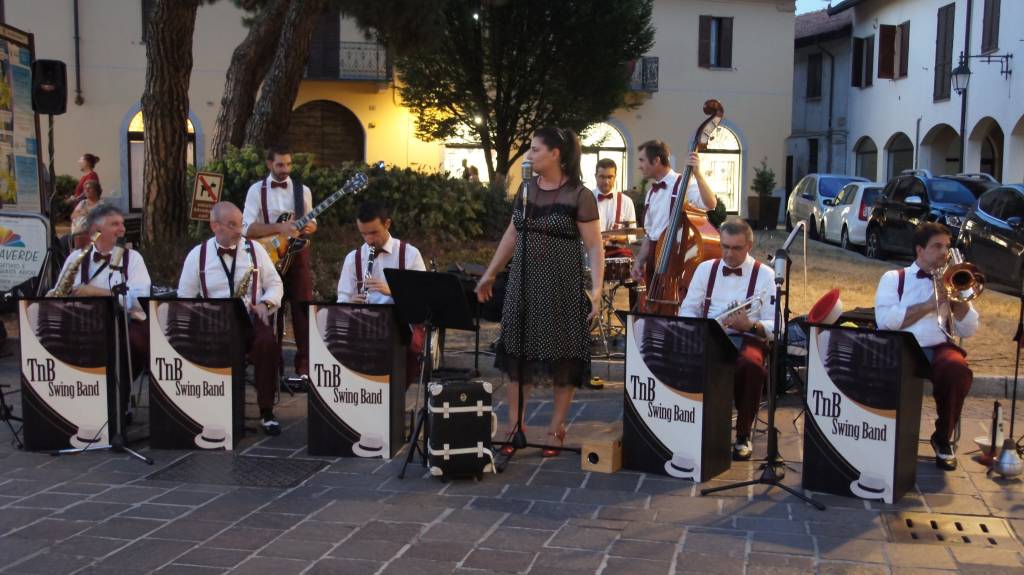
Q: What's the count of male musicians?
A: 8